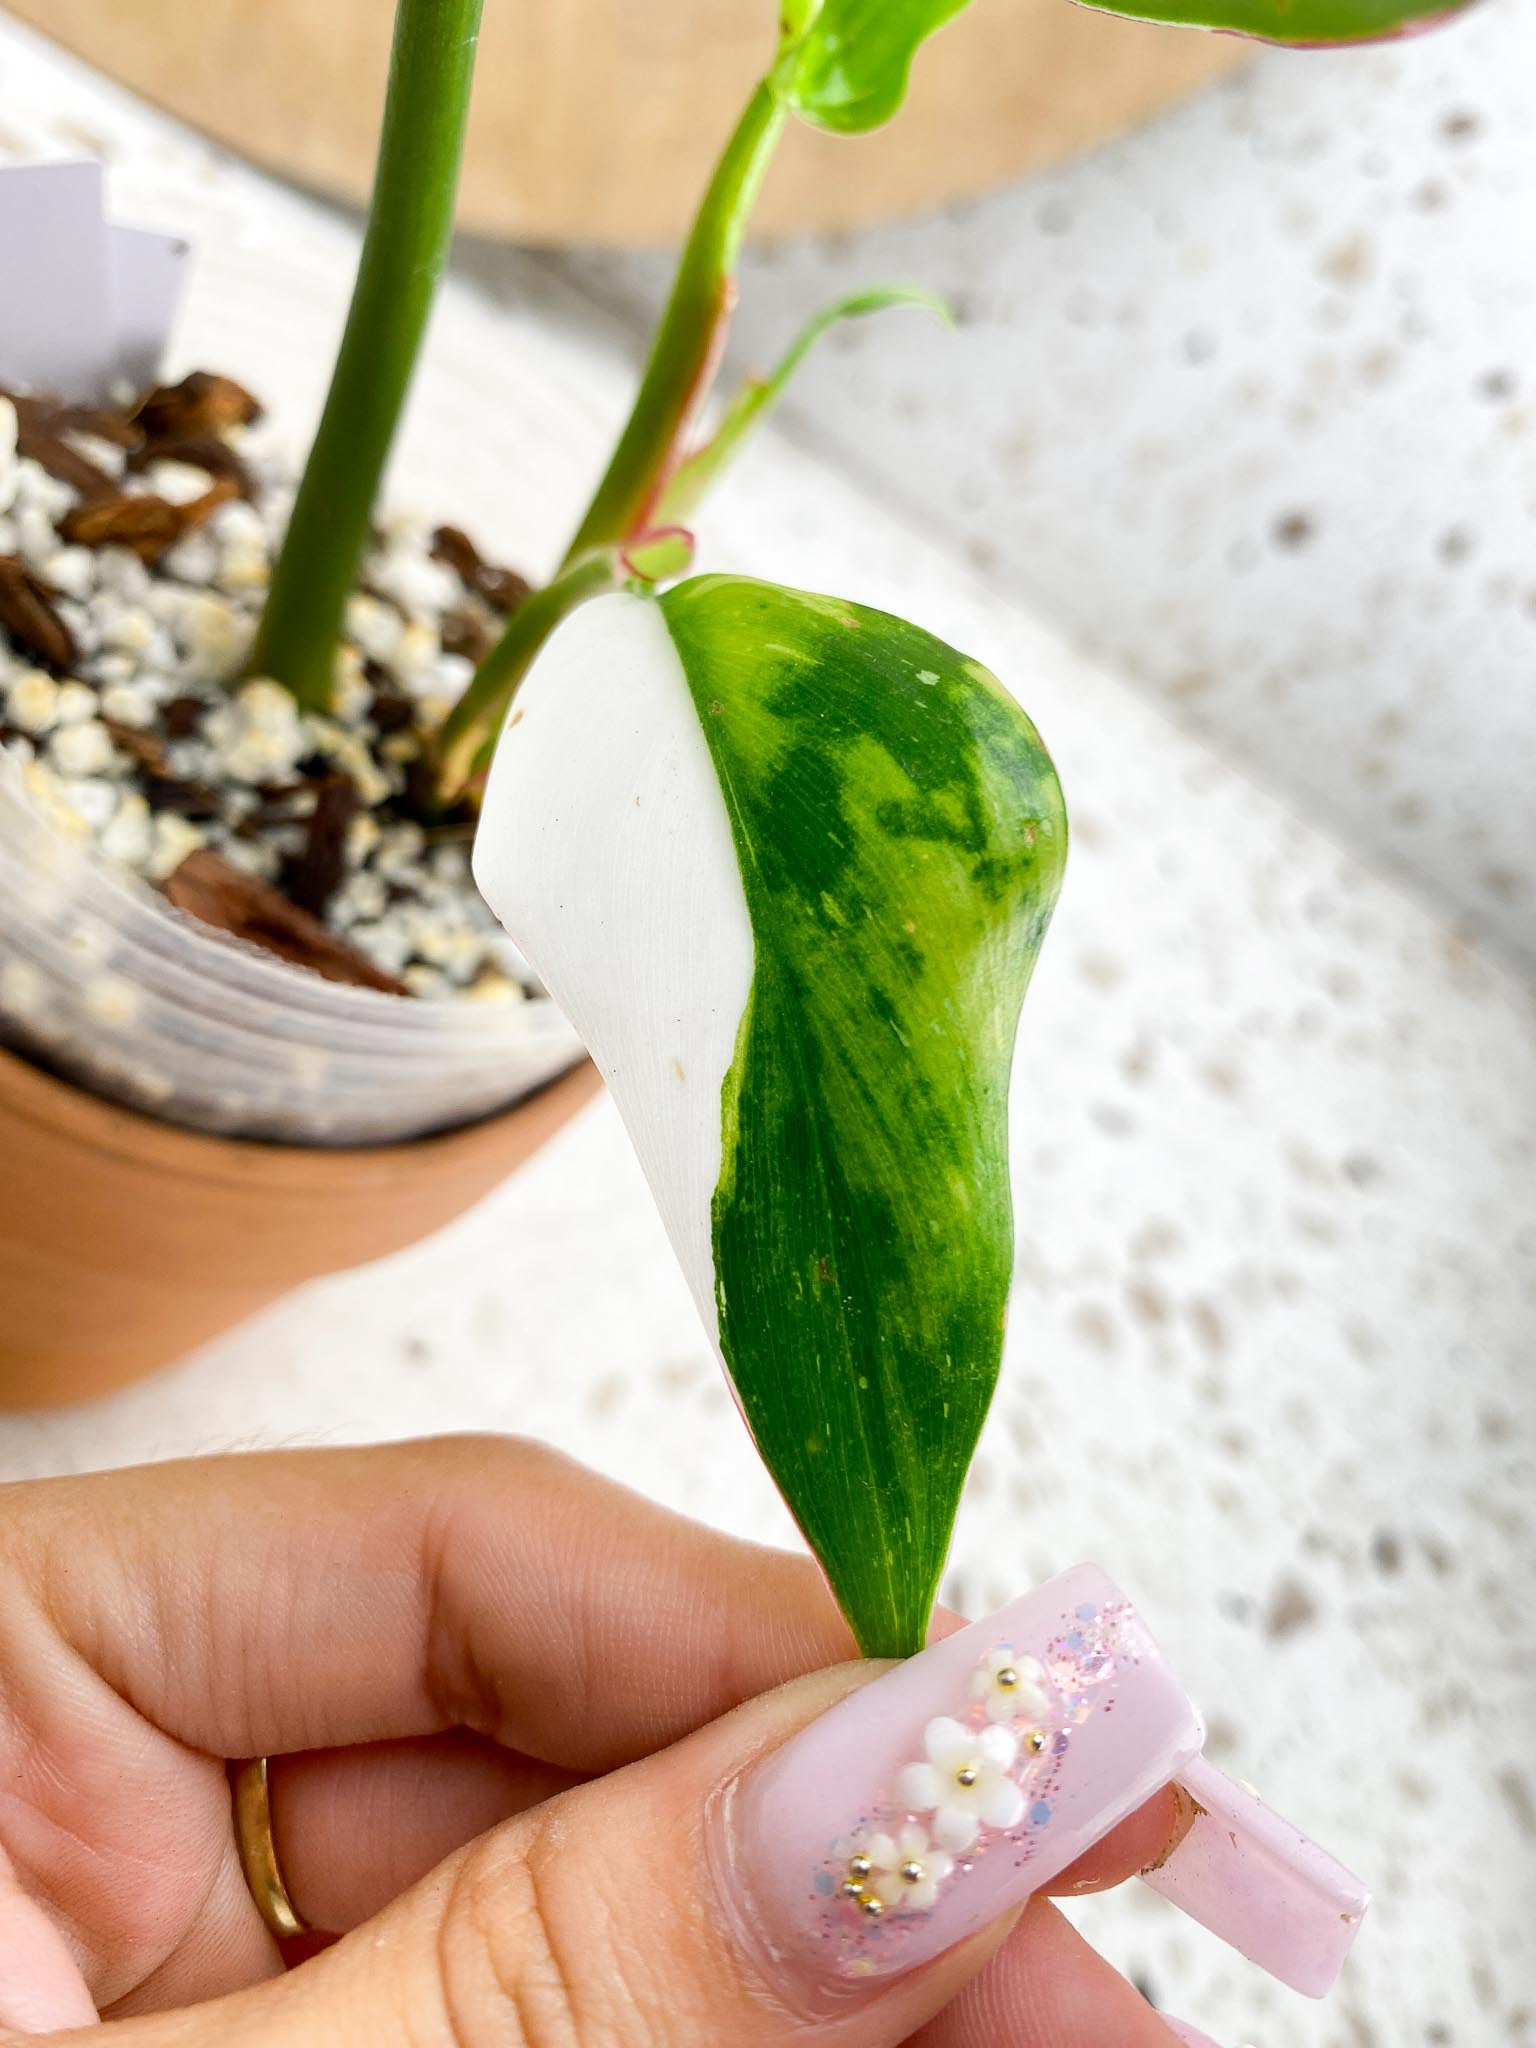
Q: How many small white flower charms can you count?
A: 3